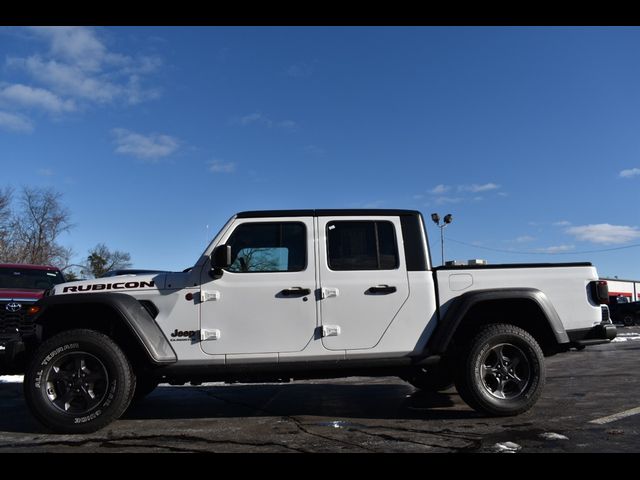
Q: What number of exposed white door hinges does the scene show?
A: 4